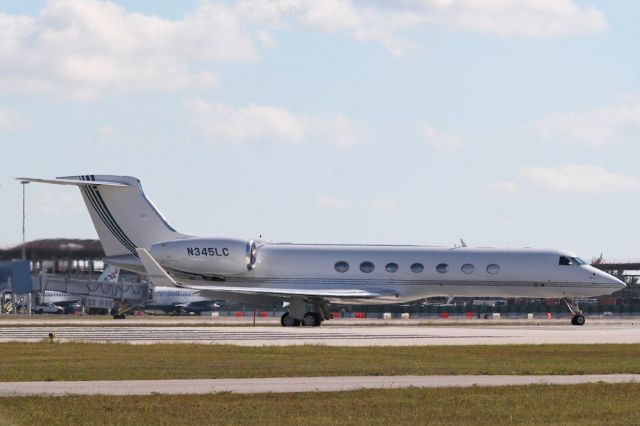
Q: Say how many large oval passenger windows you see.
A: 7